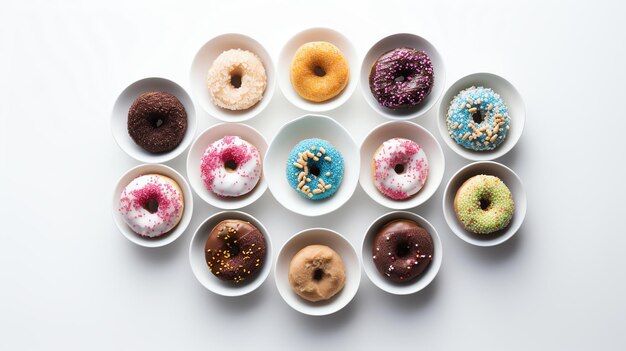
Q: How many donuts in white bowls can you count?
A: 13